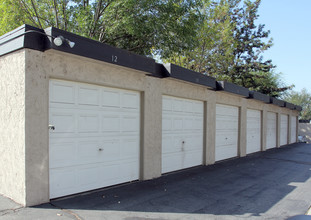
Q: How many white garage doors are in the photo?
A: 7